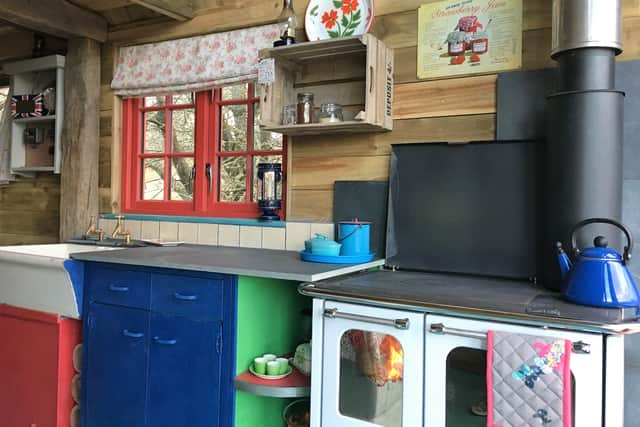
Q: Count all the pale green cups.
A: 4